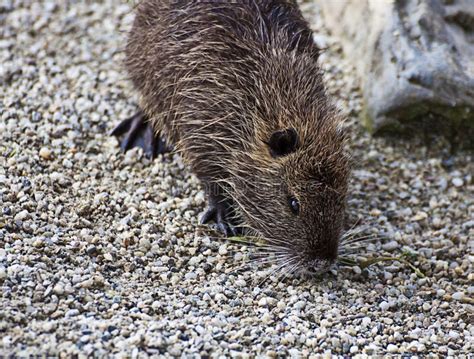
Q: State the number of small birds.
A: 0